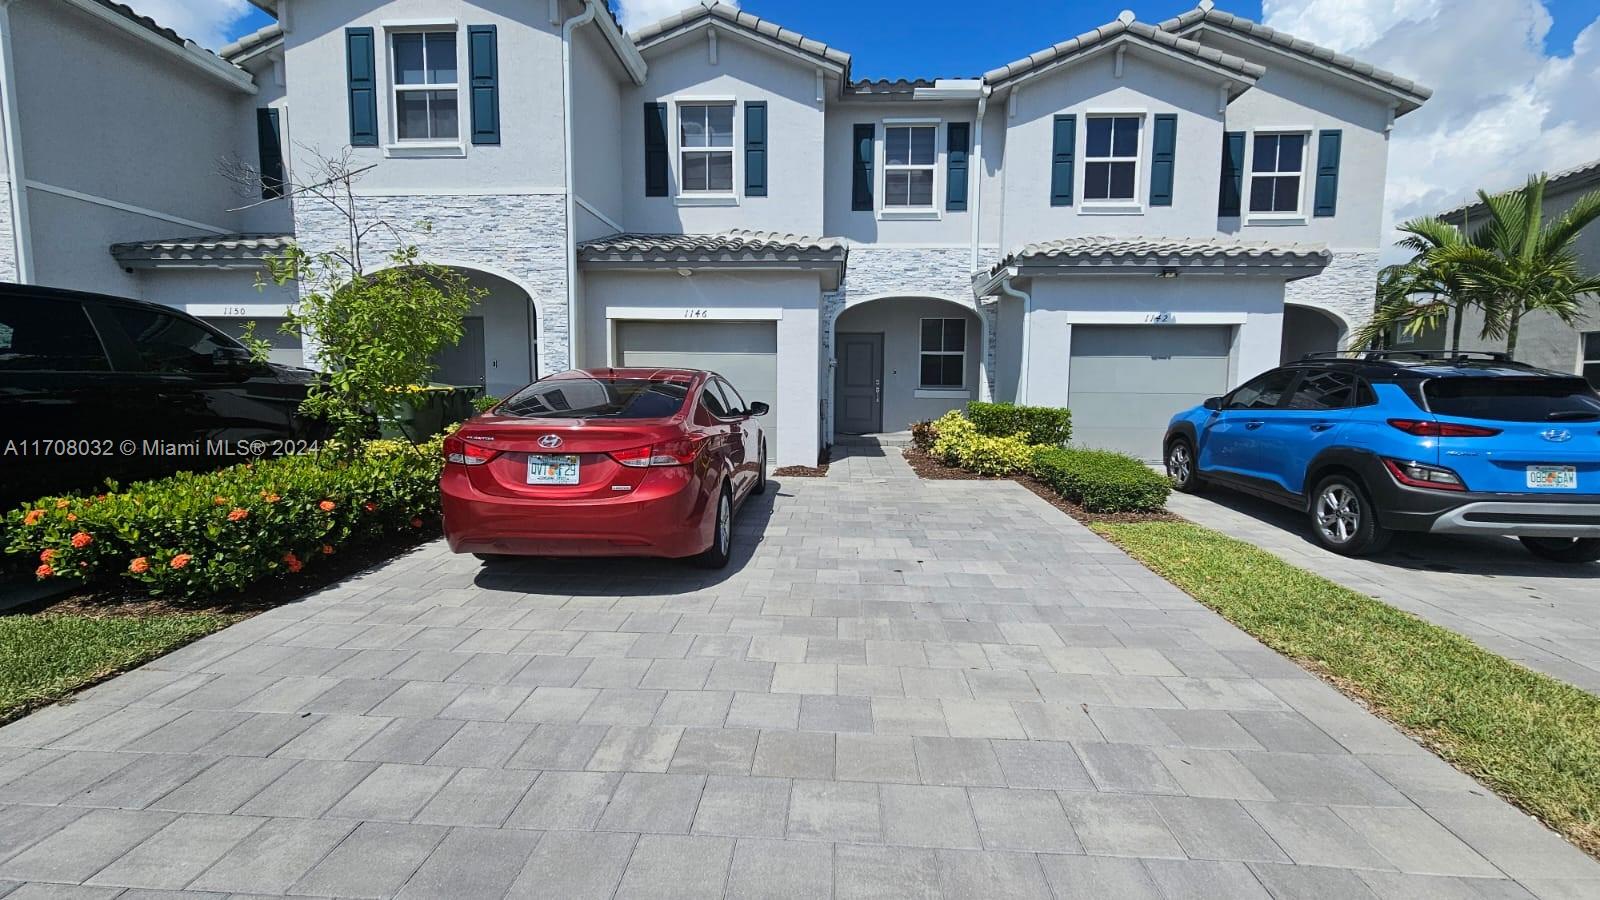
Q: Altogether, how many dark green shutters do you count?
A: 11